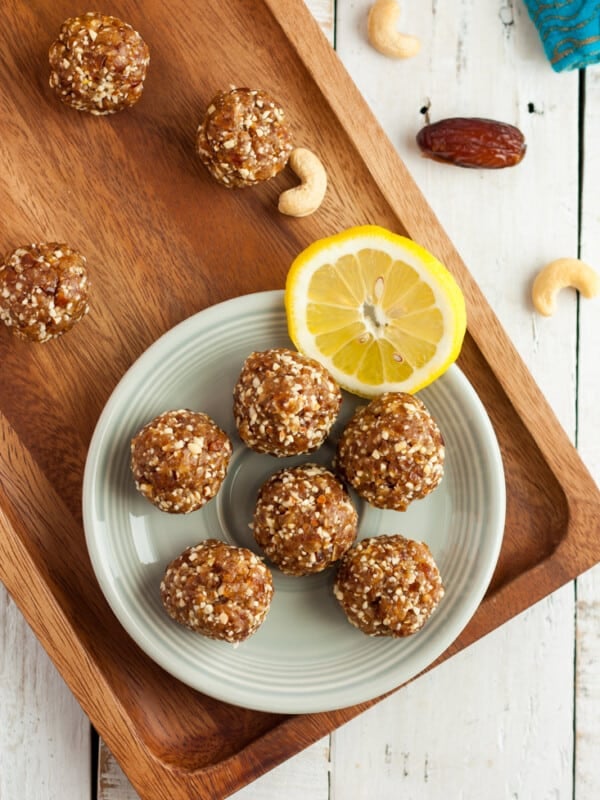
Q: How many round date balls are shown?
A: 9